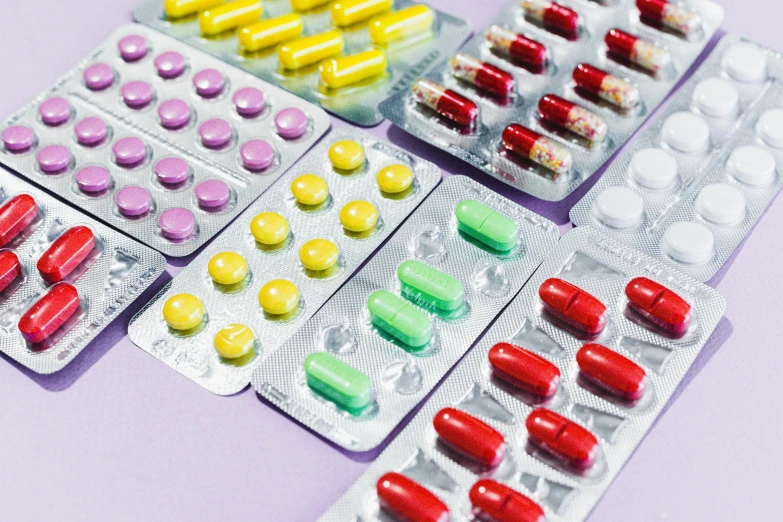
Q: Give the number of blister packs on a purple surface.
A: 8